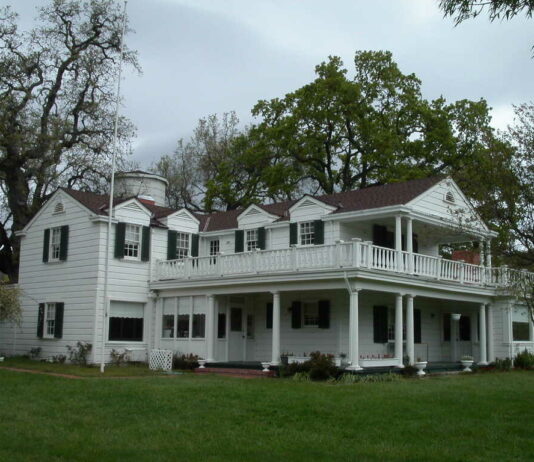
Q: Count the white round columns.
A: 11